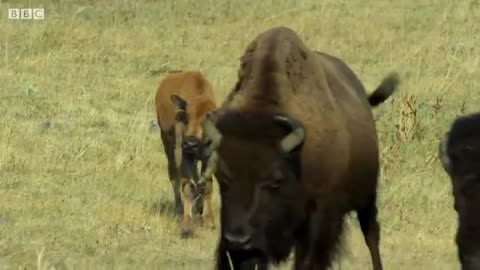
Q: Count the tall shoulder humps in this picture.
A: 1